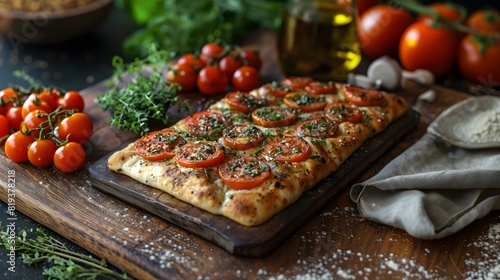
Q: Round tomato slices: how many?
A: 15